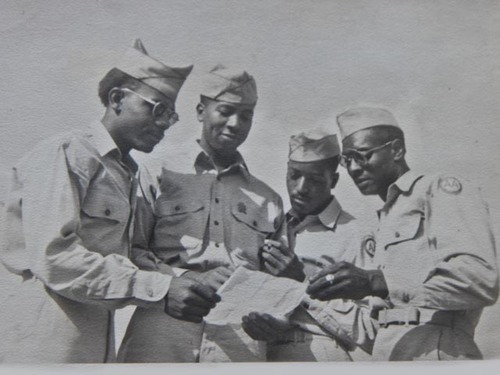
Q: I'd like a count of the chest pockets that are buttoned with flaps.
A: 4